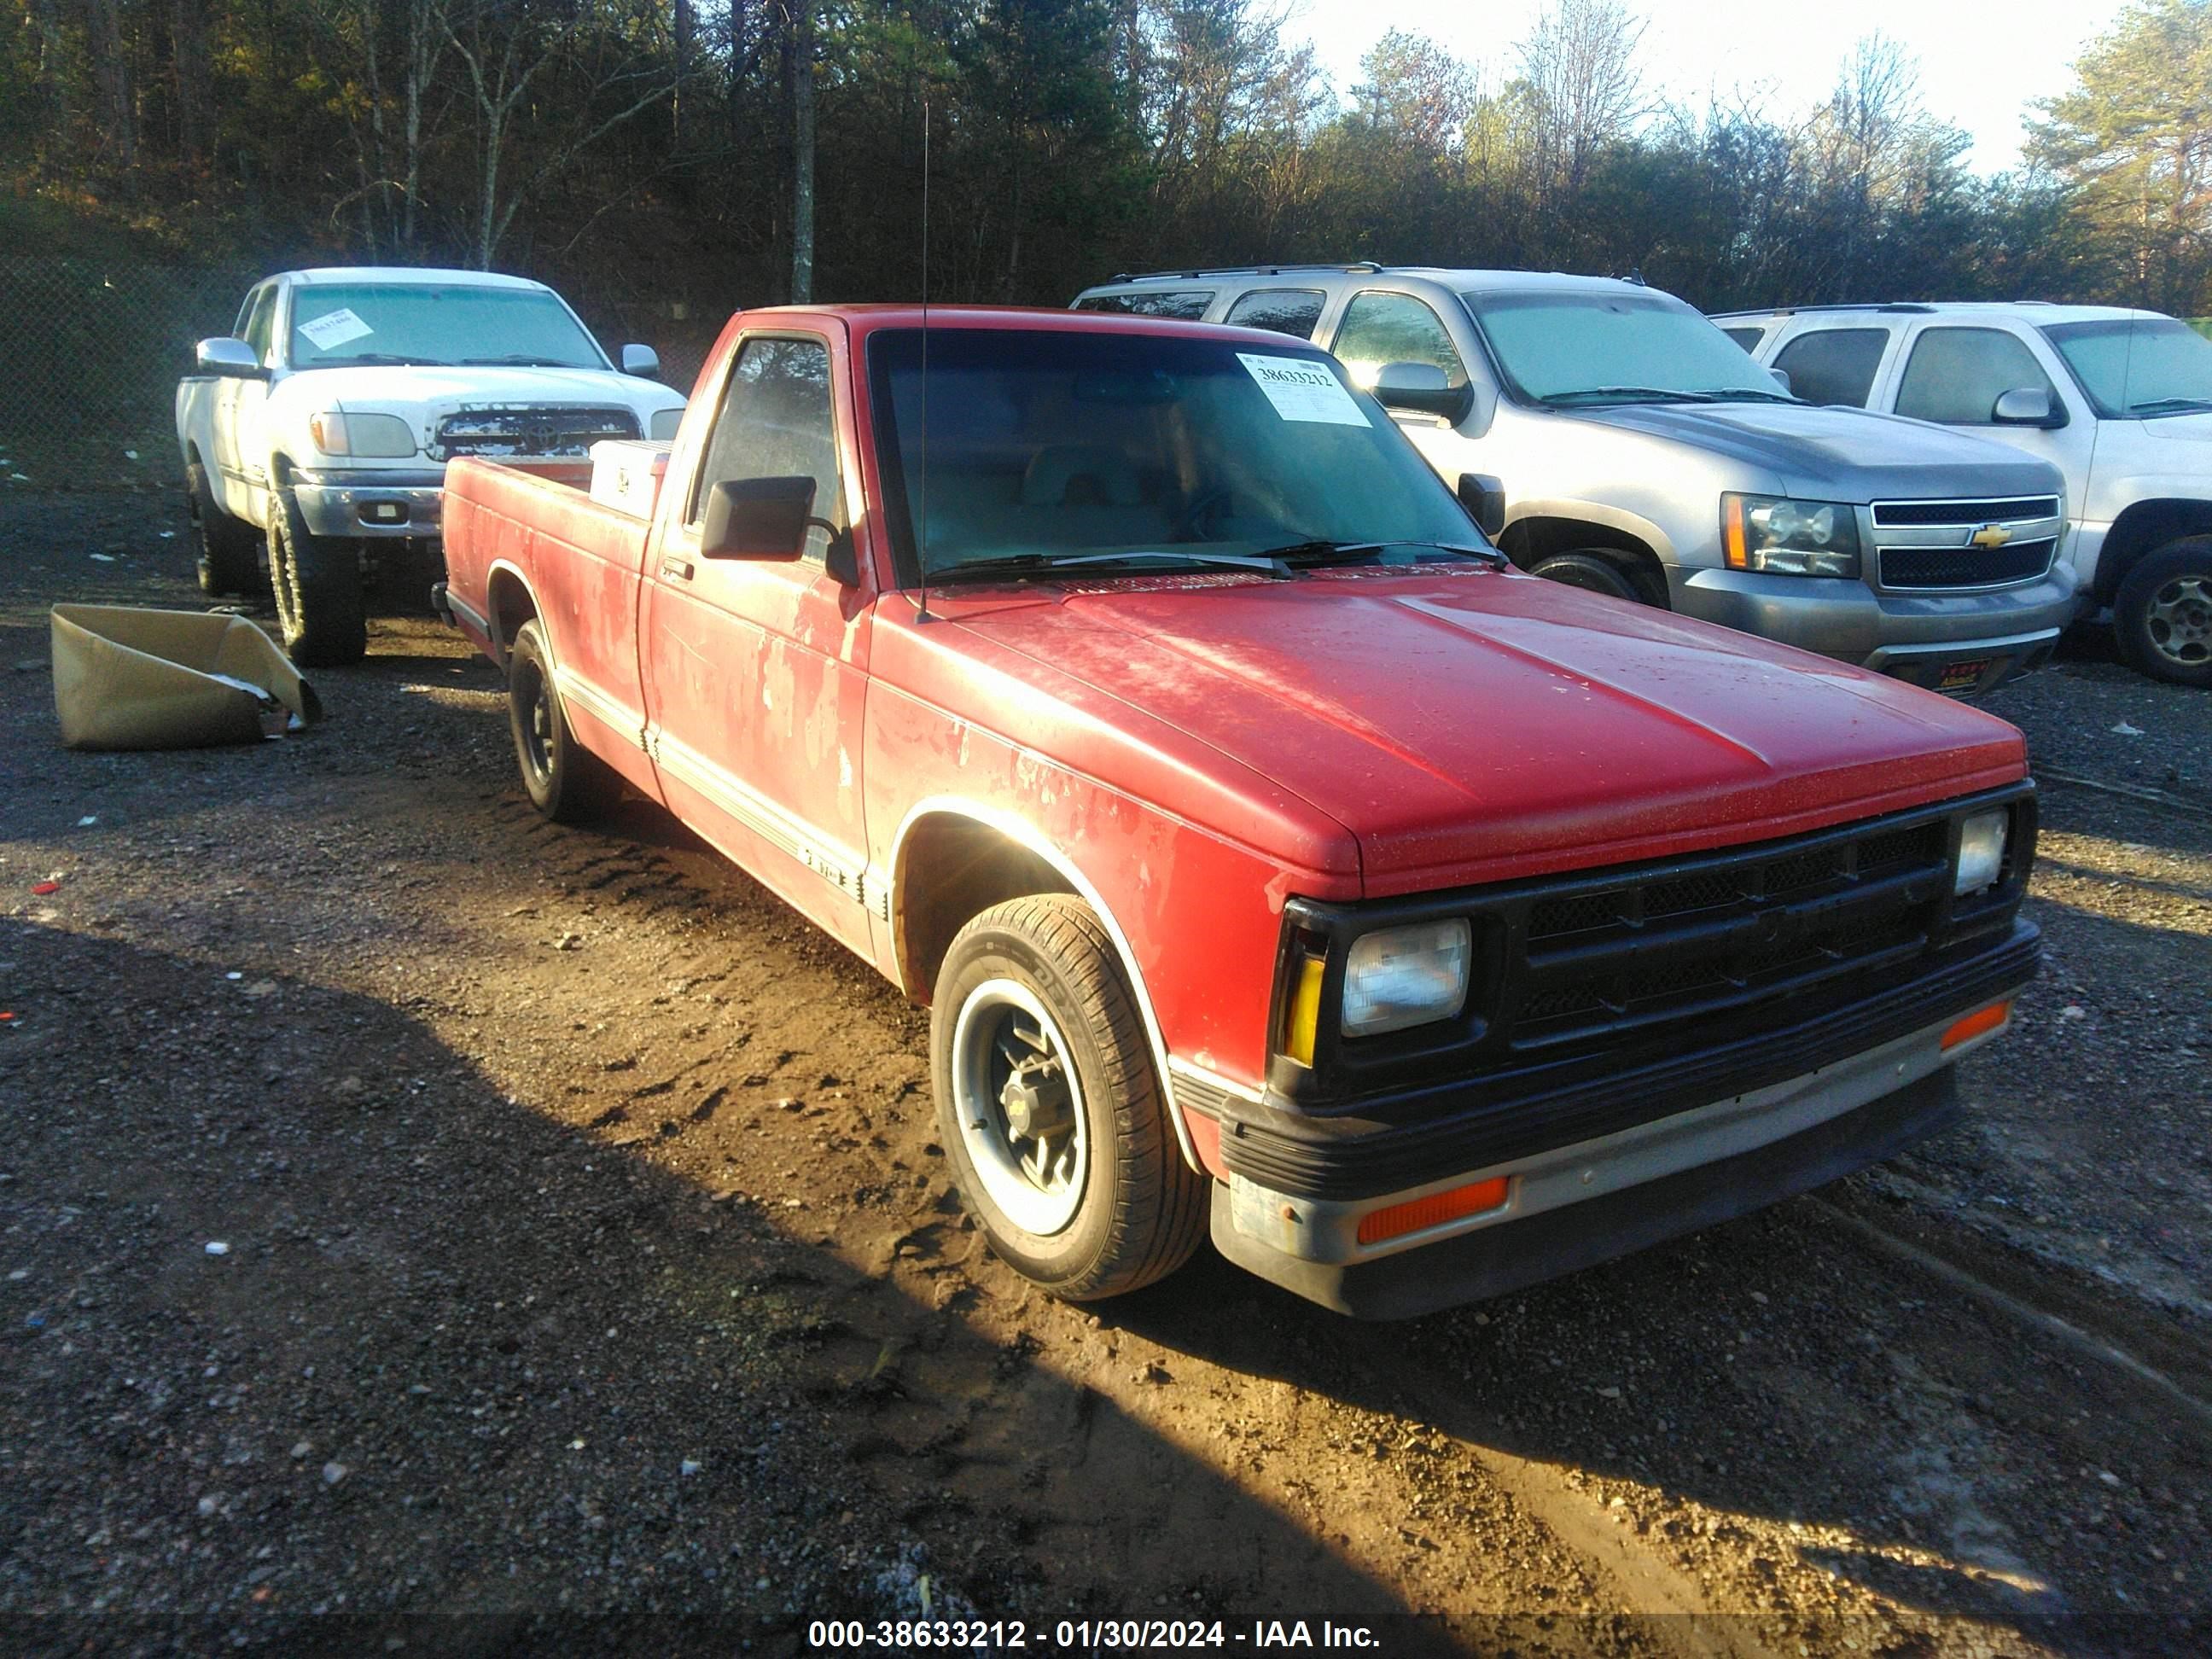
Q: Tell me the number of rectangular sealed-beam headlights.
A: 2